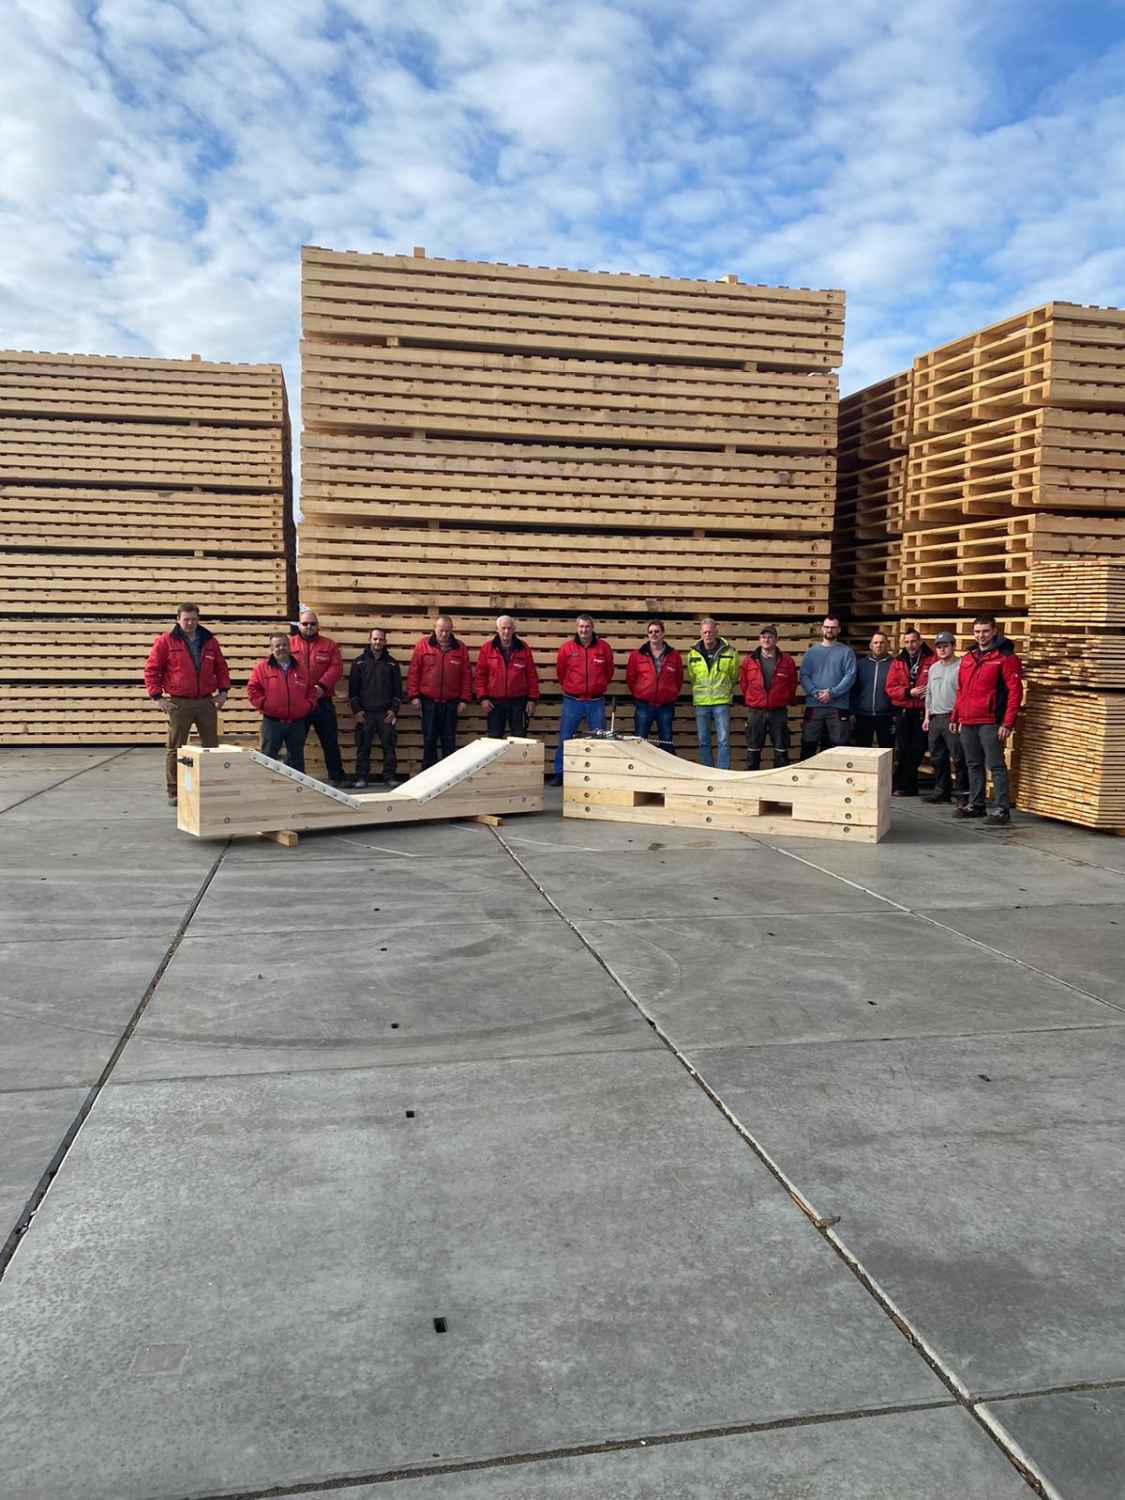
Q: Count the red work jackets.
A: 10